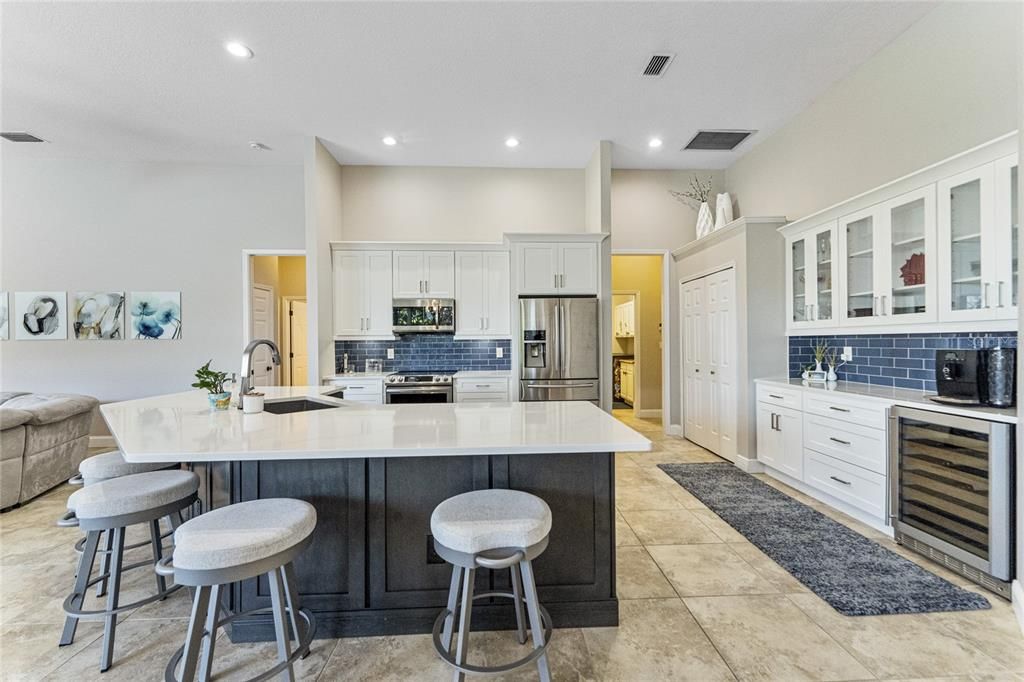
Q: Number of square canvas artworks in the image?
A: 4